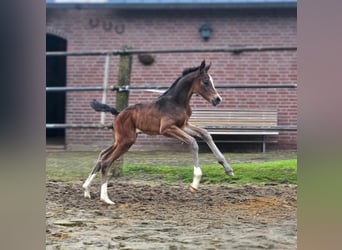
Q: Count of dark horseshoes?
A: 3